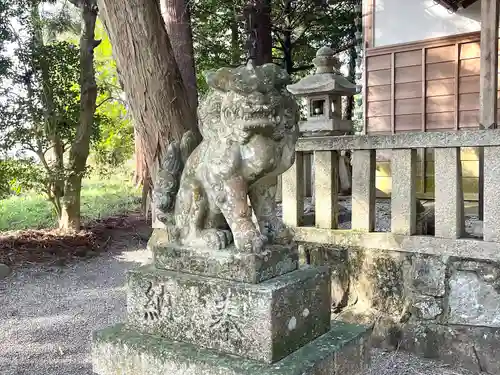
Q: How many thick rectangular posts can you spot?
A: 6